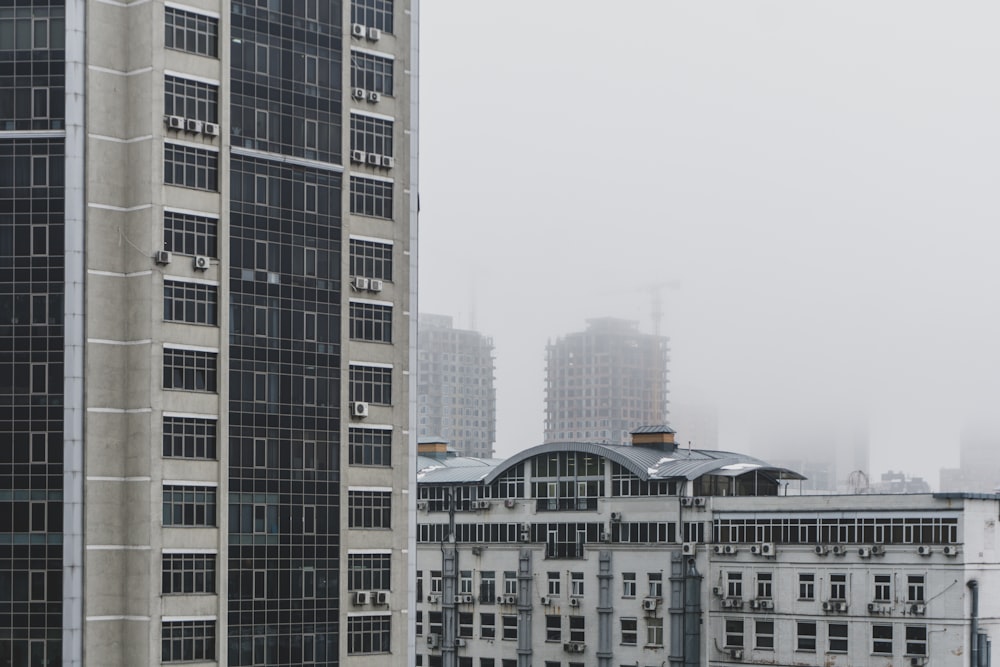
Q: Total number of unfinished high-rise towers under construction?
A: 2